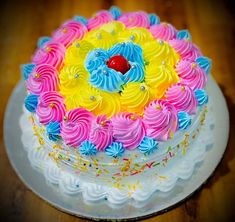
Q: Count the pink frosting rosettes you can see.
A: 14